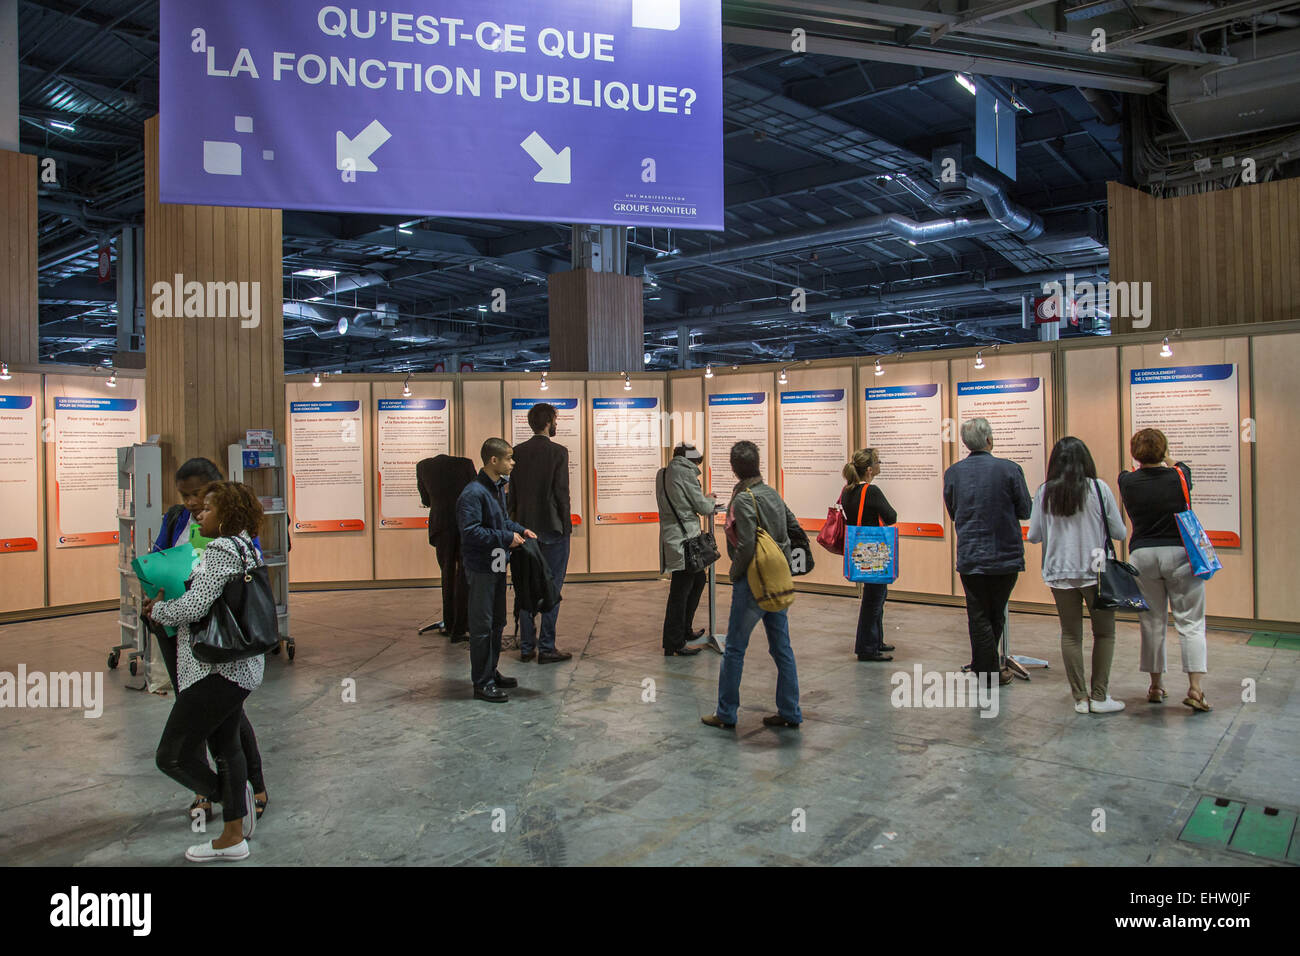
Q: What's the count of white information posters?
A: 11